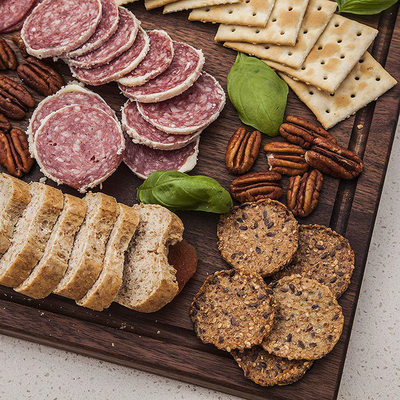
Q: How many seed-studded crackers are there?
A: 5